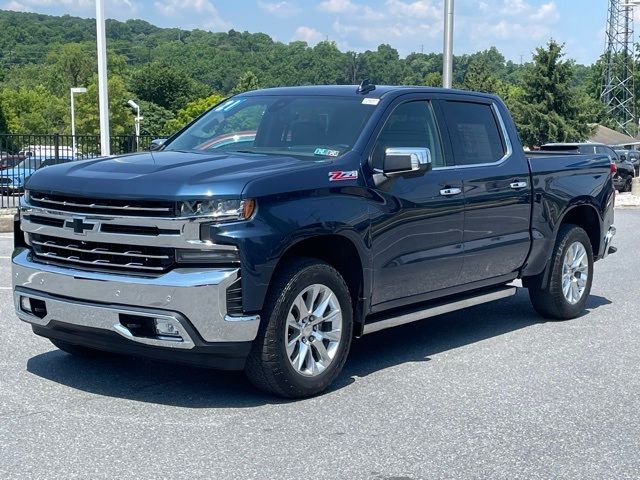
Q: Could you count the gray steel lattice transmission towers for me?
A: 1